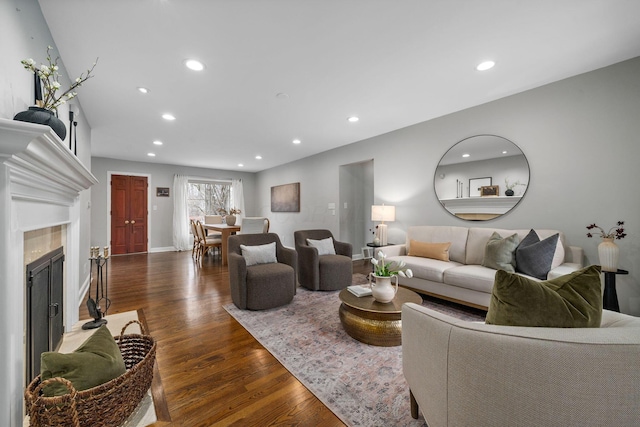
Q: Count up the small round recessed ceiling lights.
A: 10